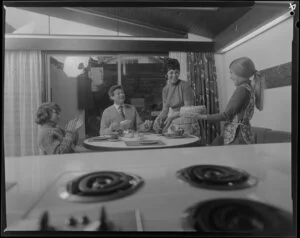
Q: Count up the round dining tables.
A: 1